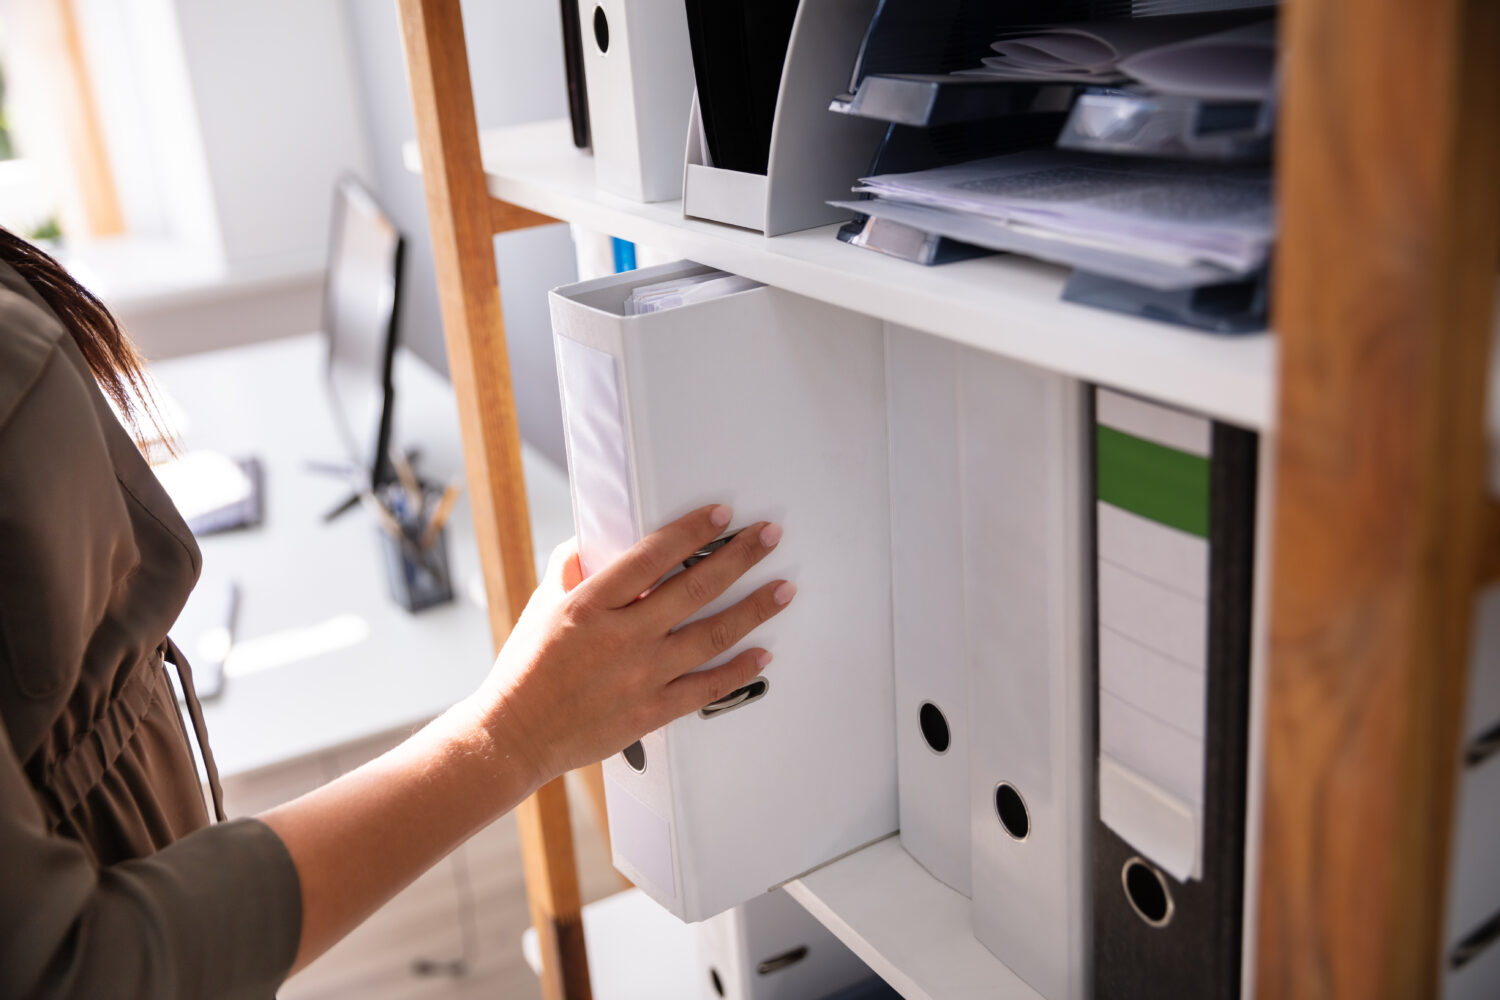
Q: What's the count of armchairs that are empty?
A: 0